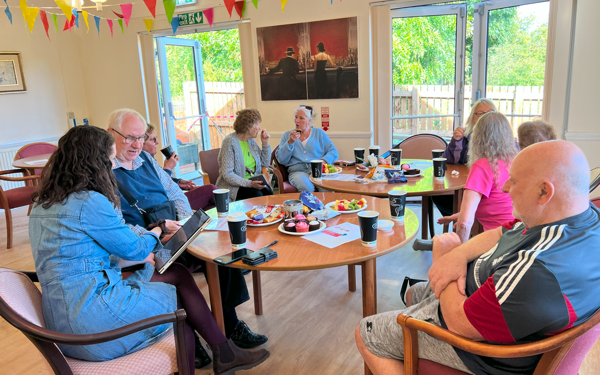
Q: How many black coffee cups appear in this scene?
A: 11